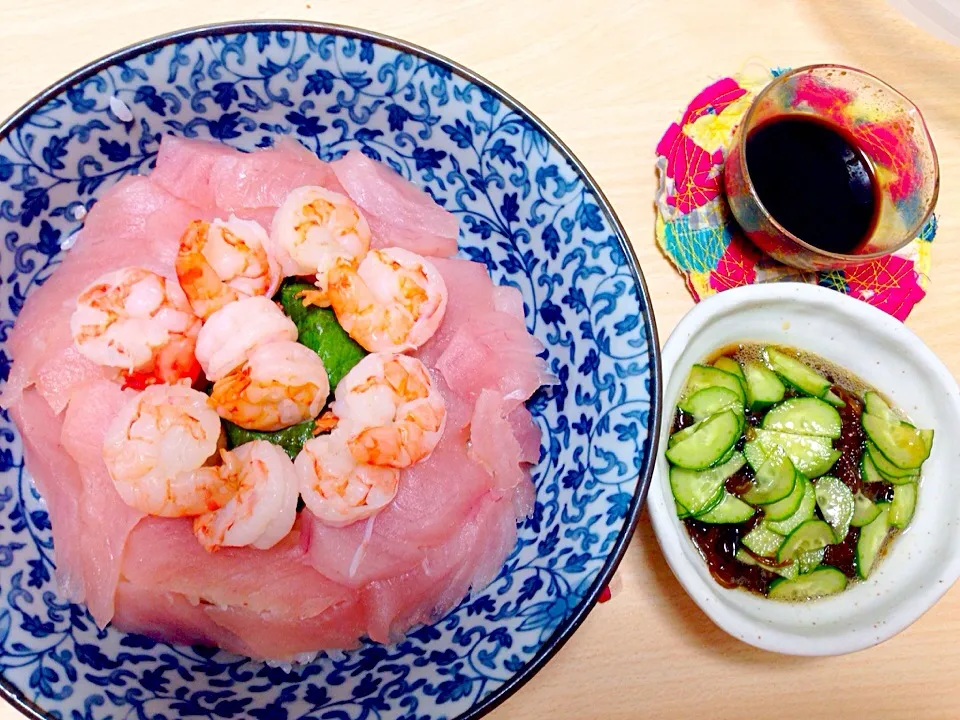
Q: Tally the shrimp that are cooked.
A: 10